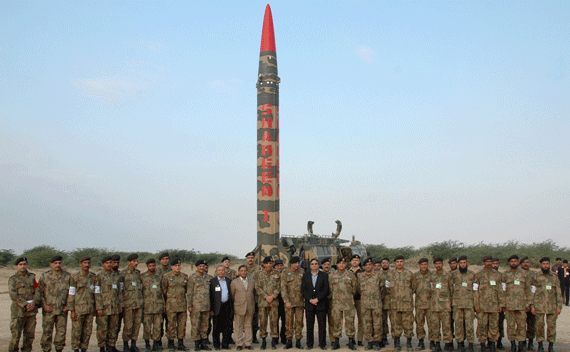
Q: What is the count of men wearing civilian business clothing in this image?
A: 3